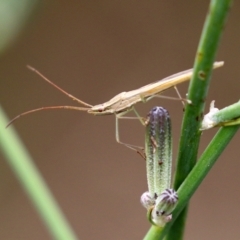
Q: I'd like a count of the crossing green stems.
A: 2